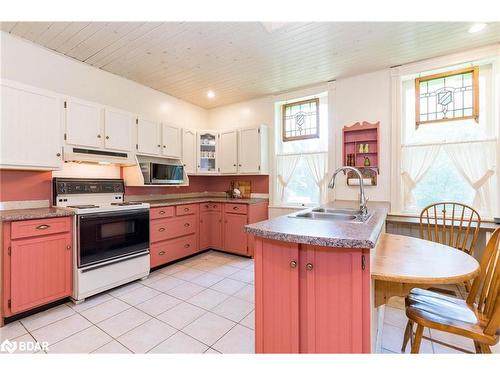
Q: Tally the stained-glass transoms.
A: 2